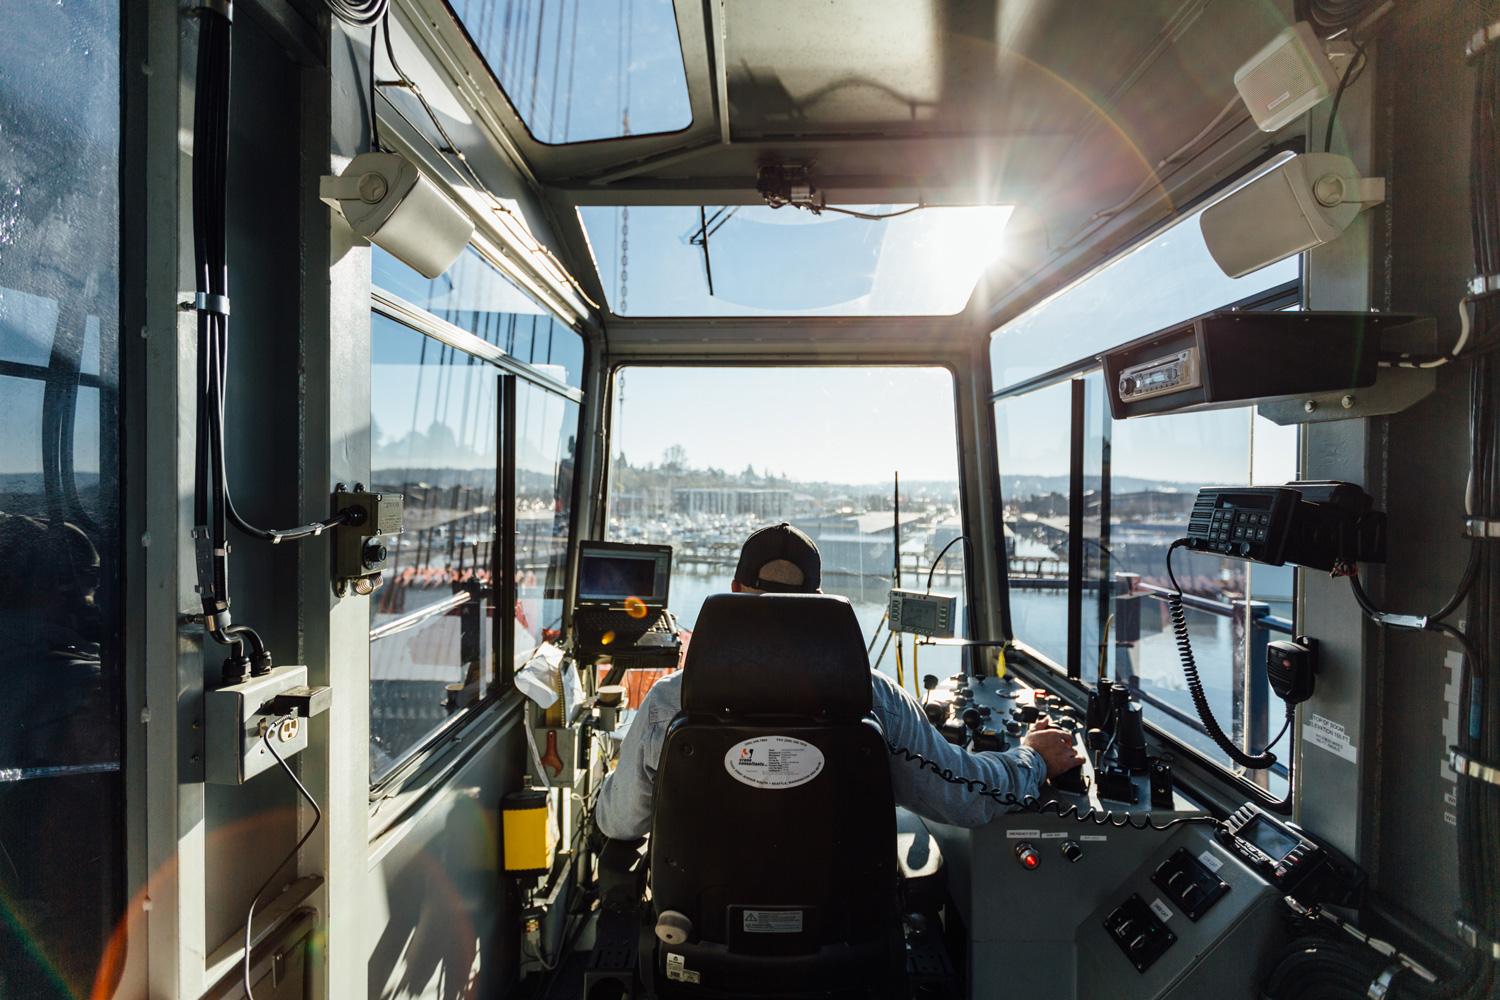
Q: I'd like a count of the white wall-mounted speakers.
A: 3